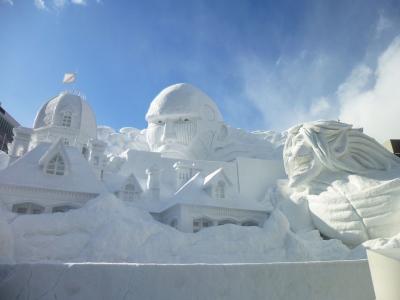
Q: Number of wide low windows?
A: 5